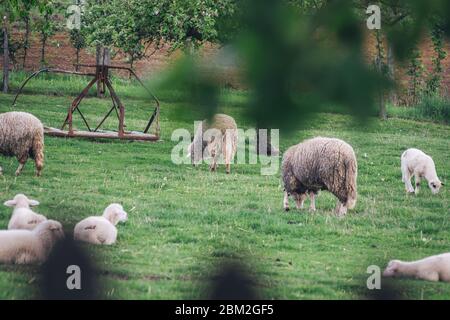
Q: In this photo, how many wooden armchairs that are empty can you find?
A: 0